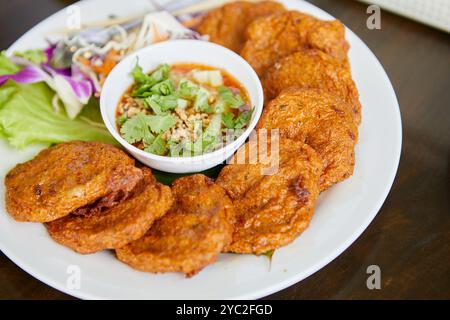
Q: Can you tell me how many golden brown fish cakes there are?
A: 8